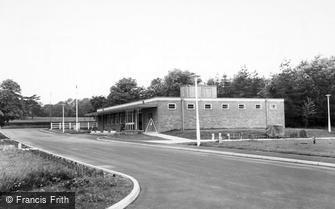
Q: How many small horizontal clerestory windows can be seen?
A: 7